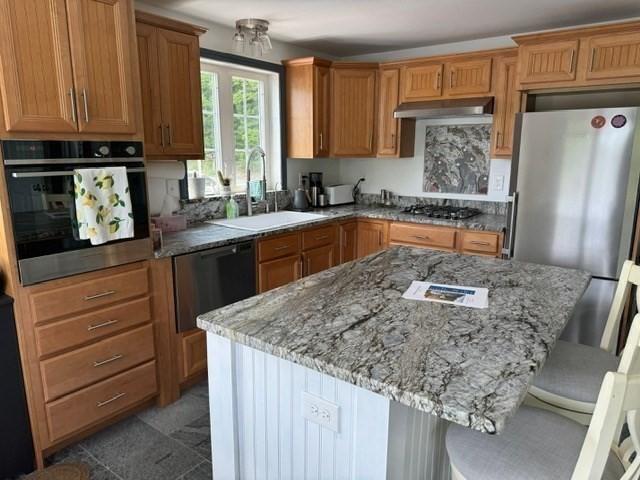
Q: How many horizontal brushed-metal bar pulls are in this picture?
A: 8